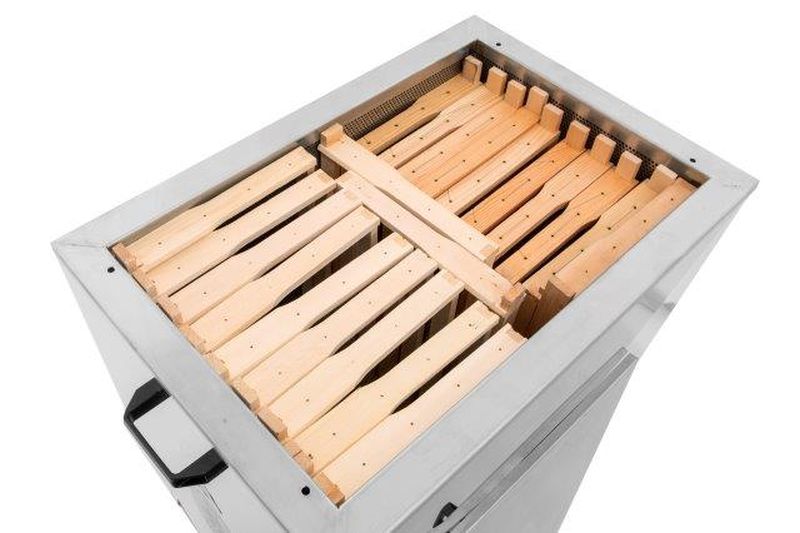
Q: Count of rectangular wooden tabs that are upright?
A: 9